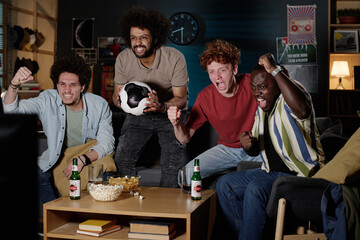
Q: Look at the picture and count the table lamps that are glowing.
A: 1